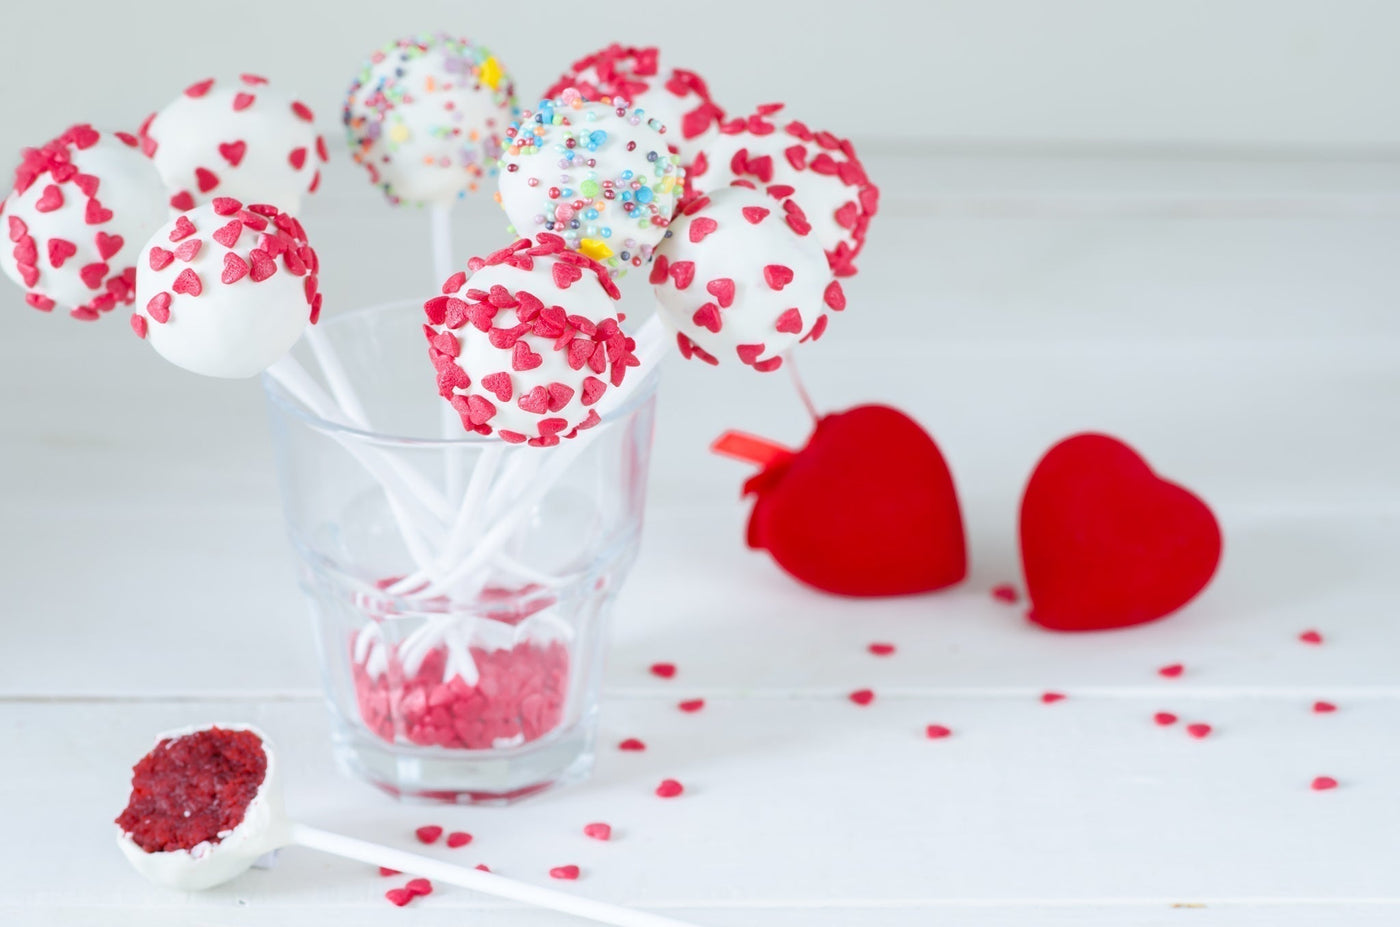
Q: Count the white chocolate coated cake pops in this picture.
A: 10